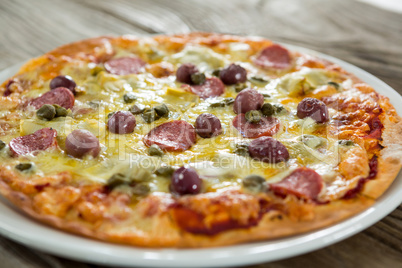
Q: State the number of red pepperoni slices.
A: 8